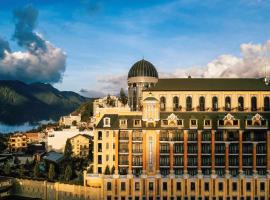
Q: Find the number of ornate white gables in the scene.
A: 3